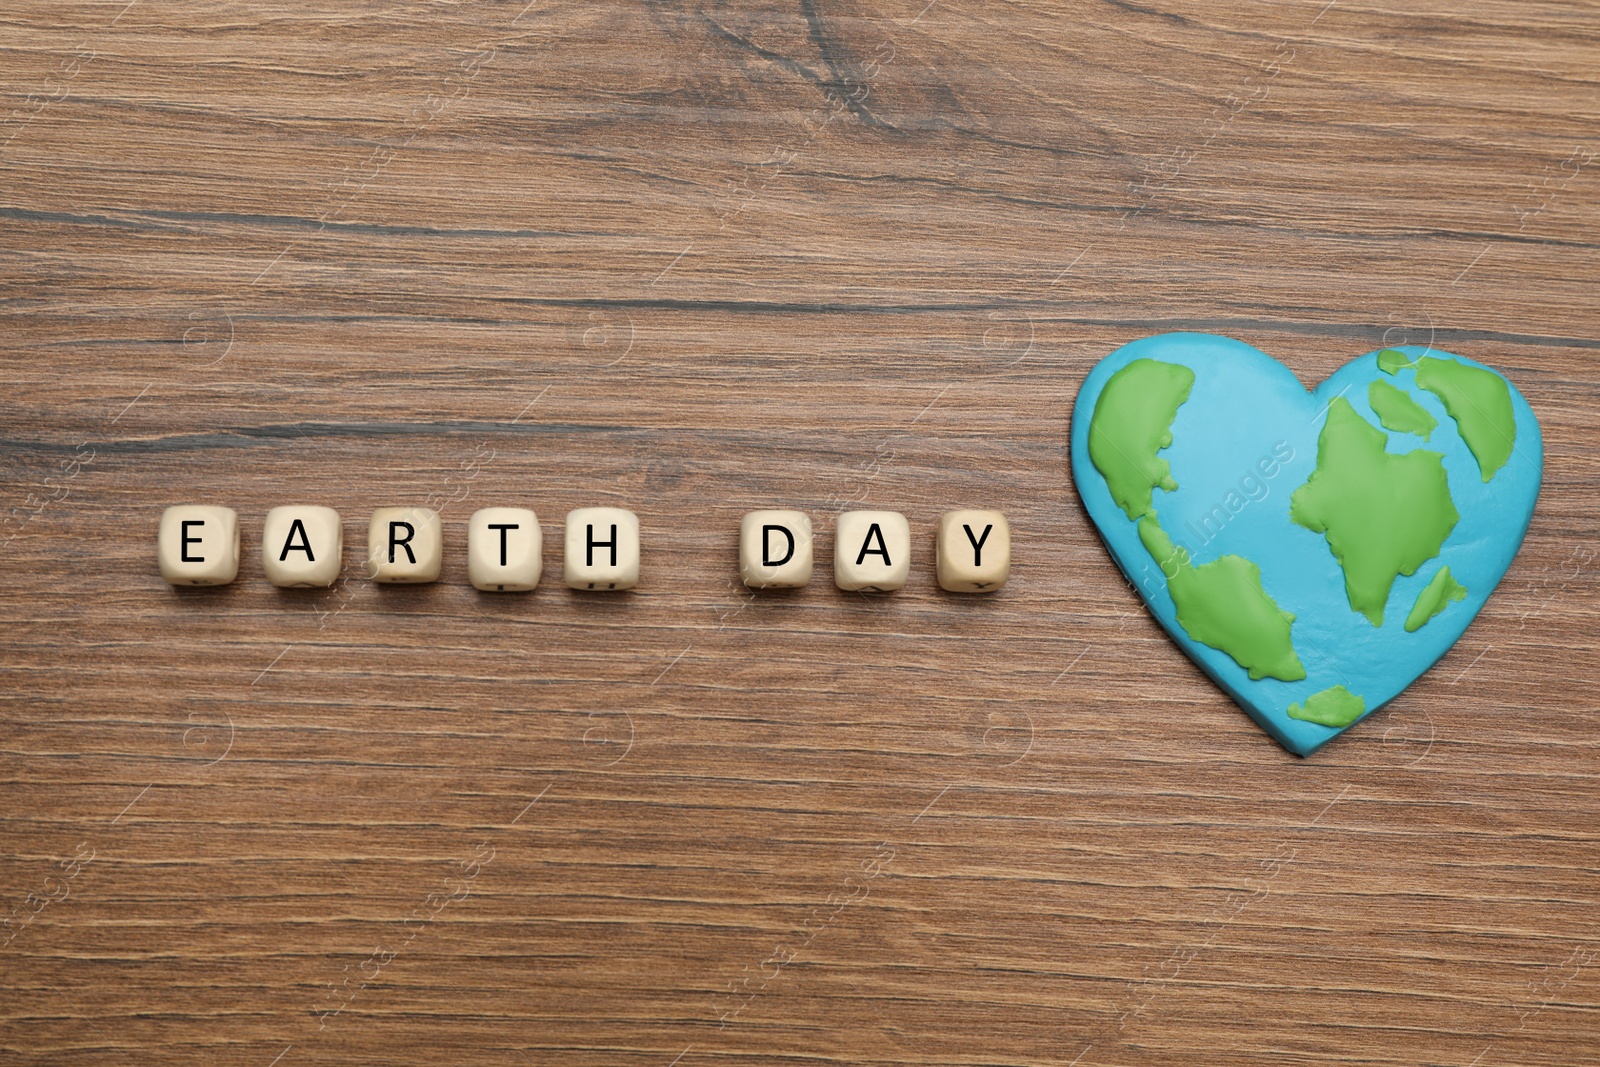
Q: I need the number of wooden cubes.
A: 8